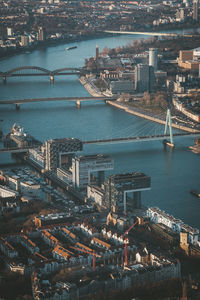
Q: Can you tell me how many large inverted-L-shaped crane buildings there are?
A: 3